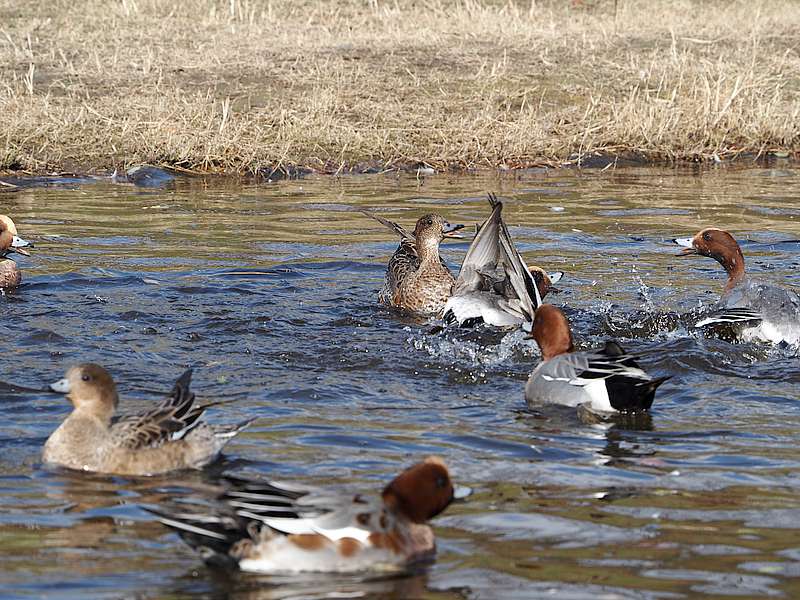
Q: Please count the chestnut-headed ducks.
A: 5